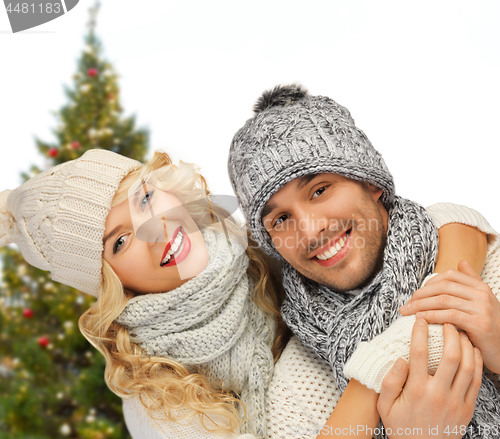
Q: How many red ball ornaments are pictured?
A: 5